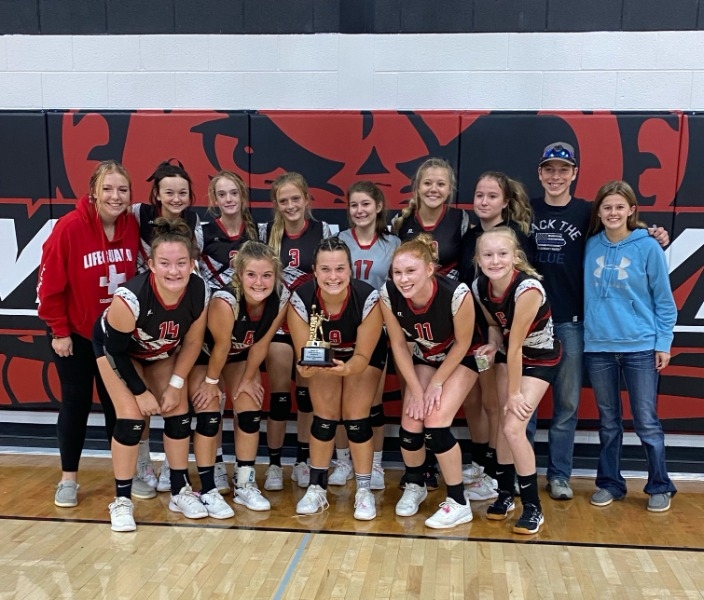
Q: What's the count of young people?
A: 14